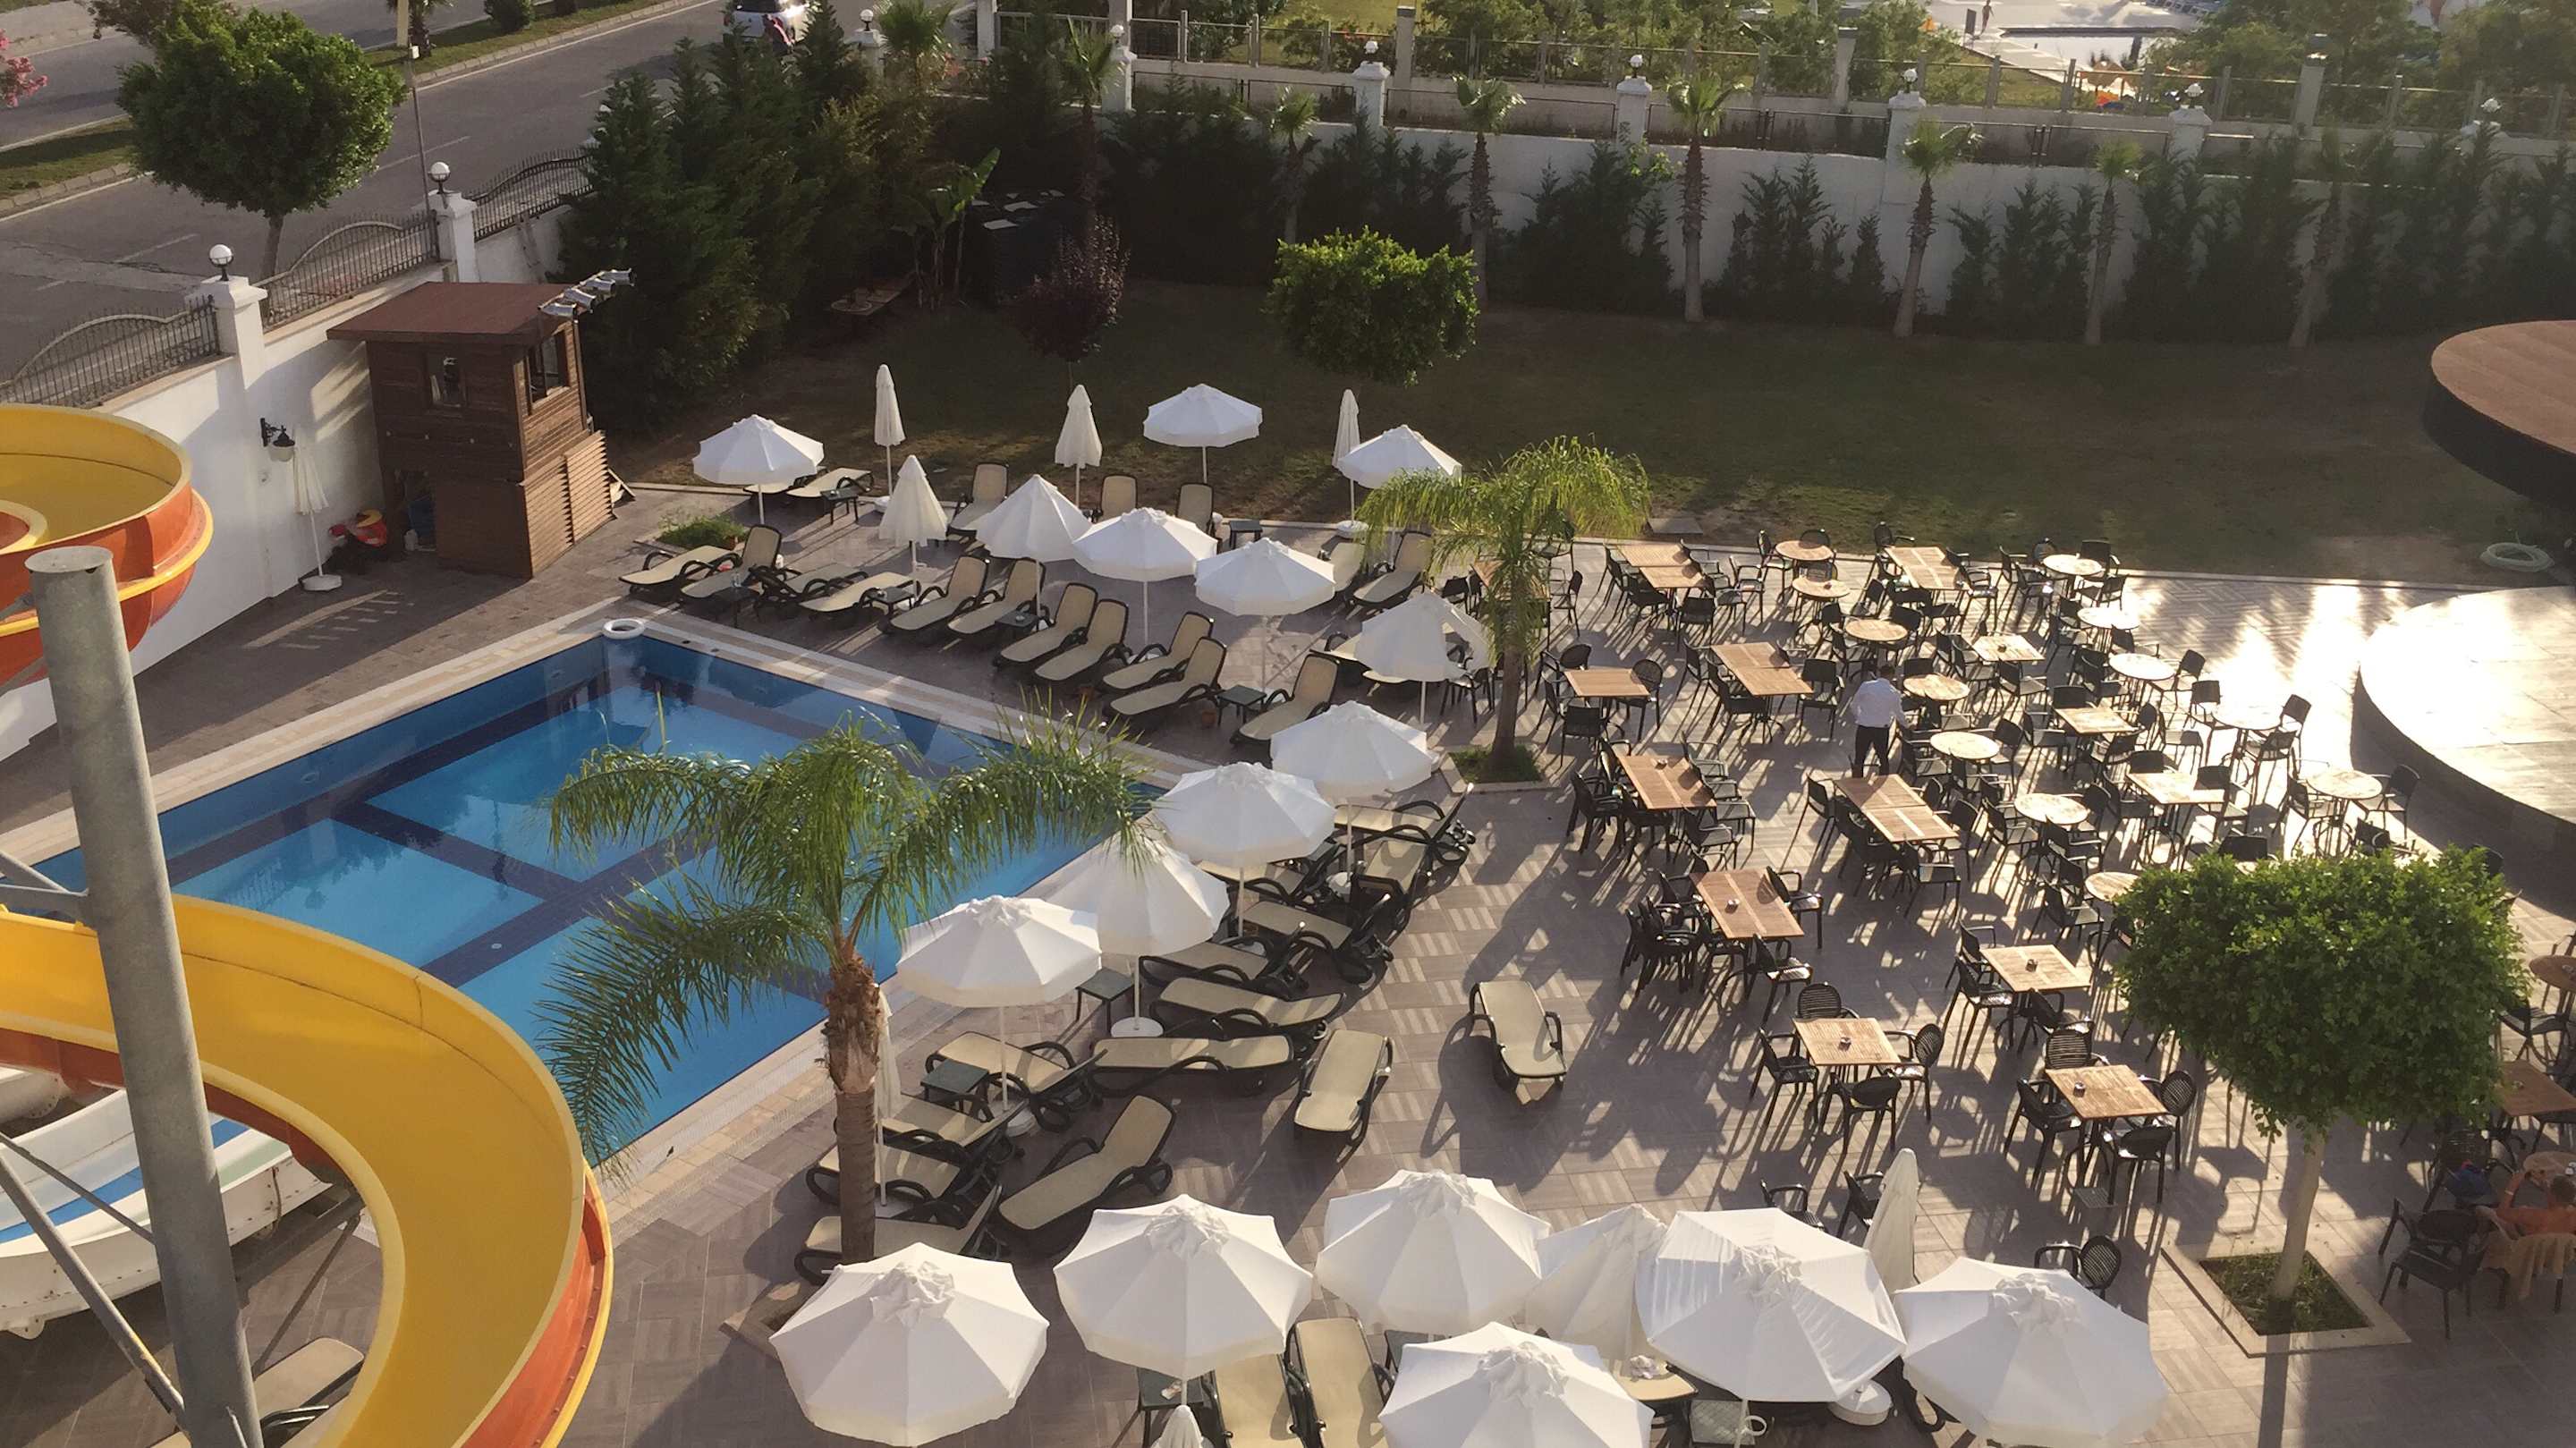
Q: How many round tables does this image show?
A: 14